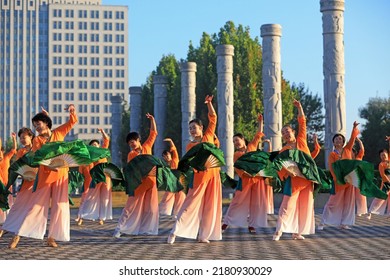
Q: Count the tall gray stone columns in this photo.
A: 7